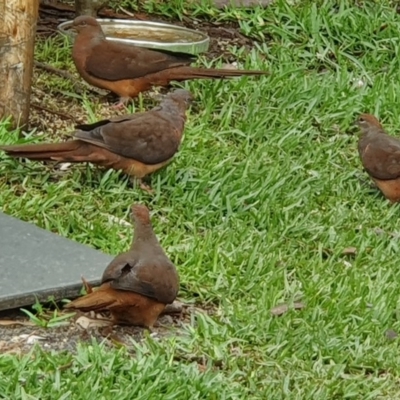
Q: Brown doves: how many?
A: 4